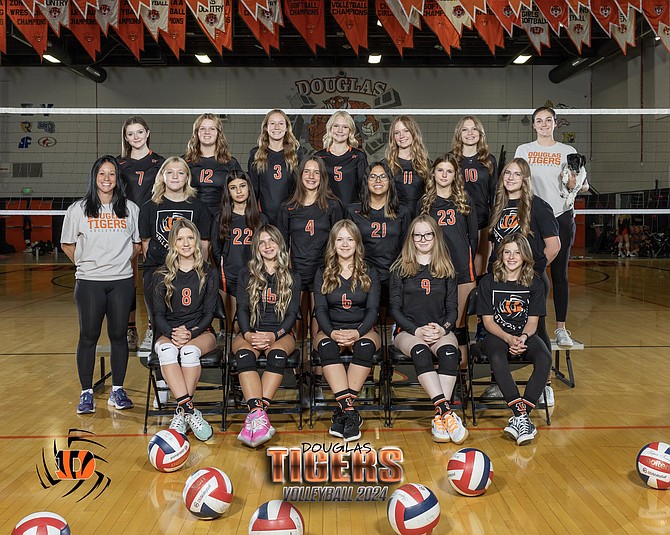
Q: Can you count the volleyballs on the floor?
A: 7